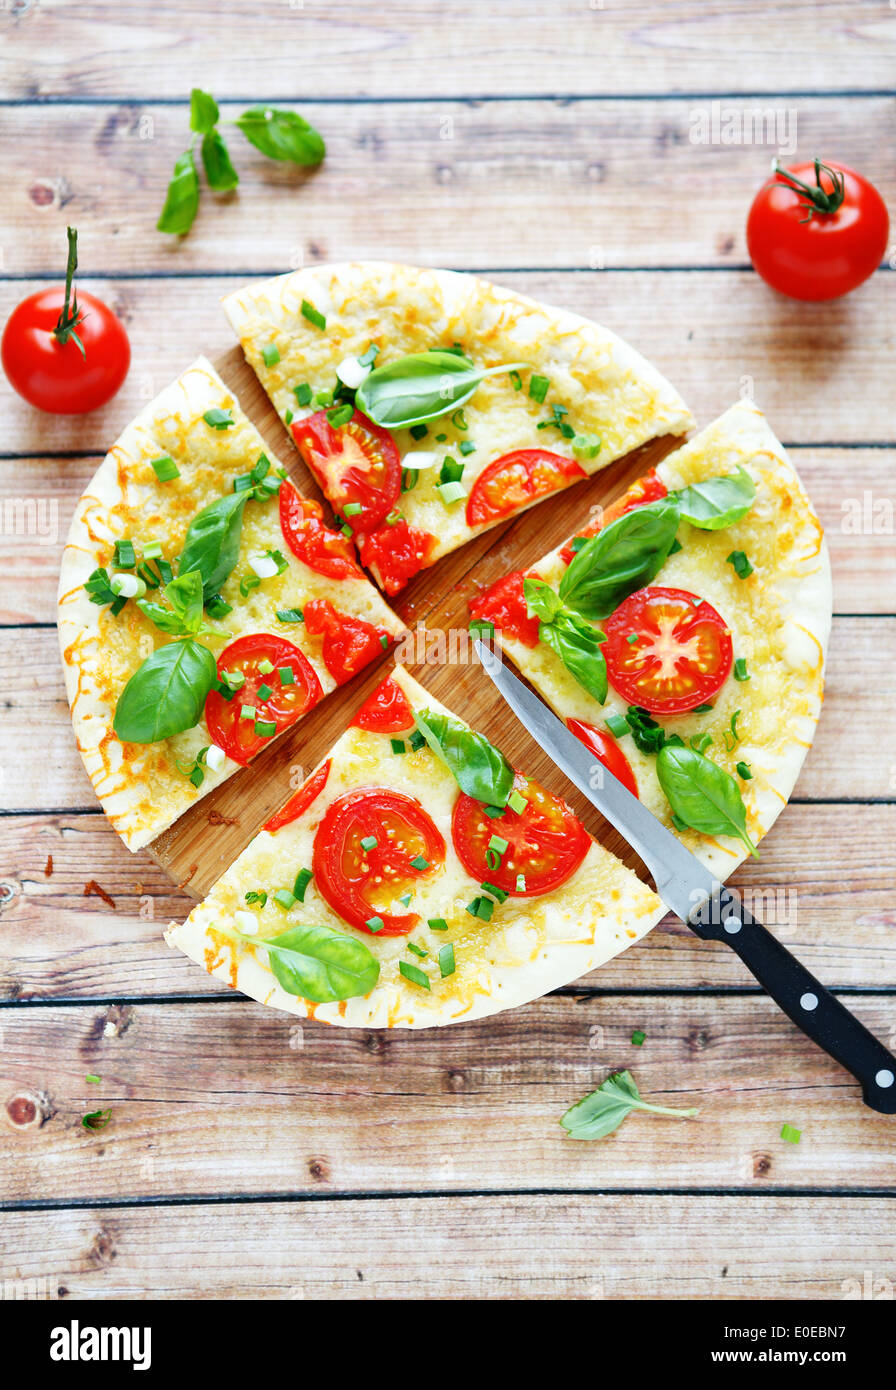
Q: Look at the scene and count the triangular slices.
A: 4